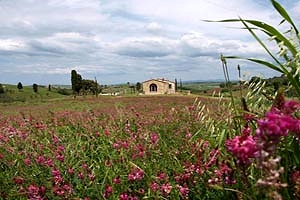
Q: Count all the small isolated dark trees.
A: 3